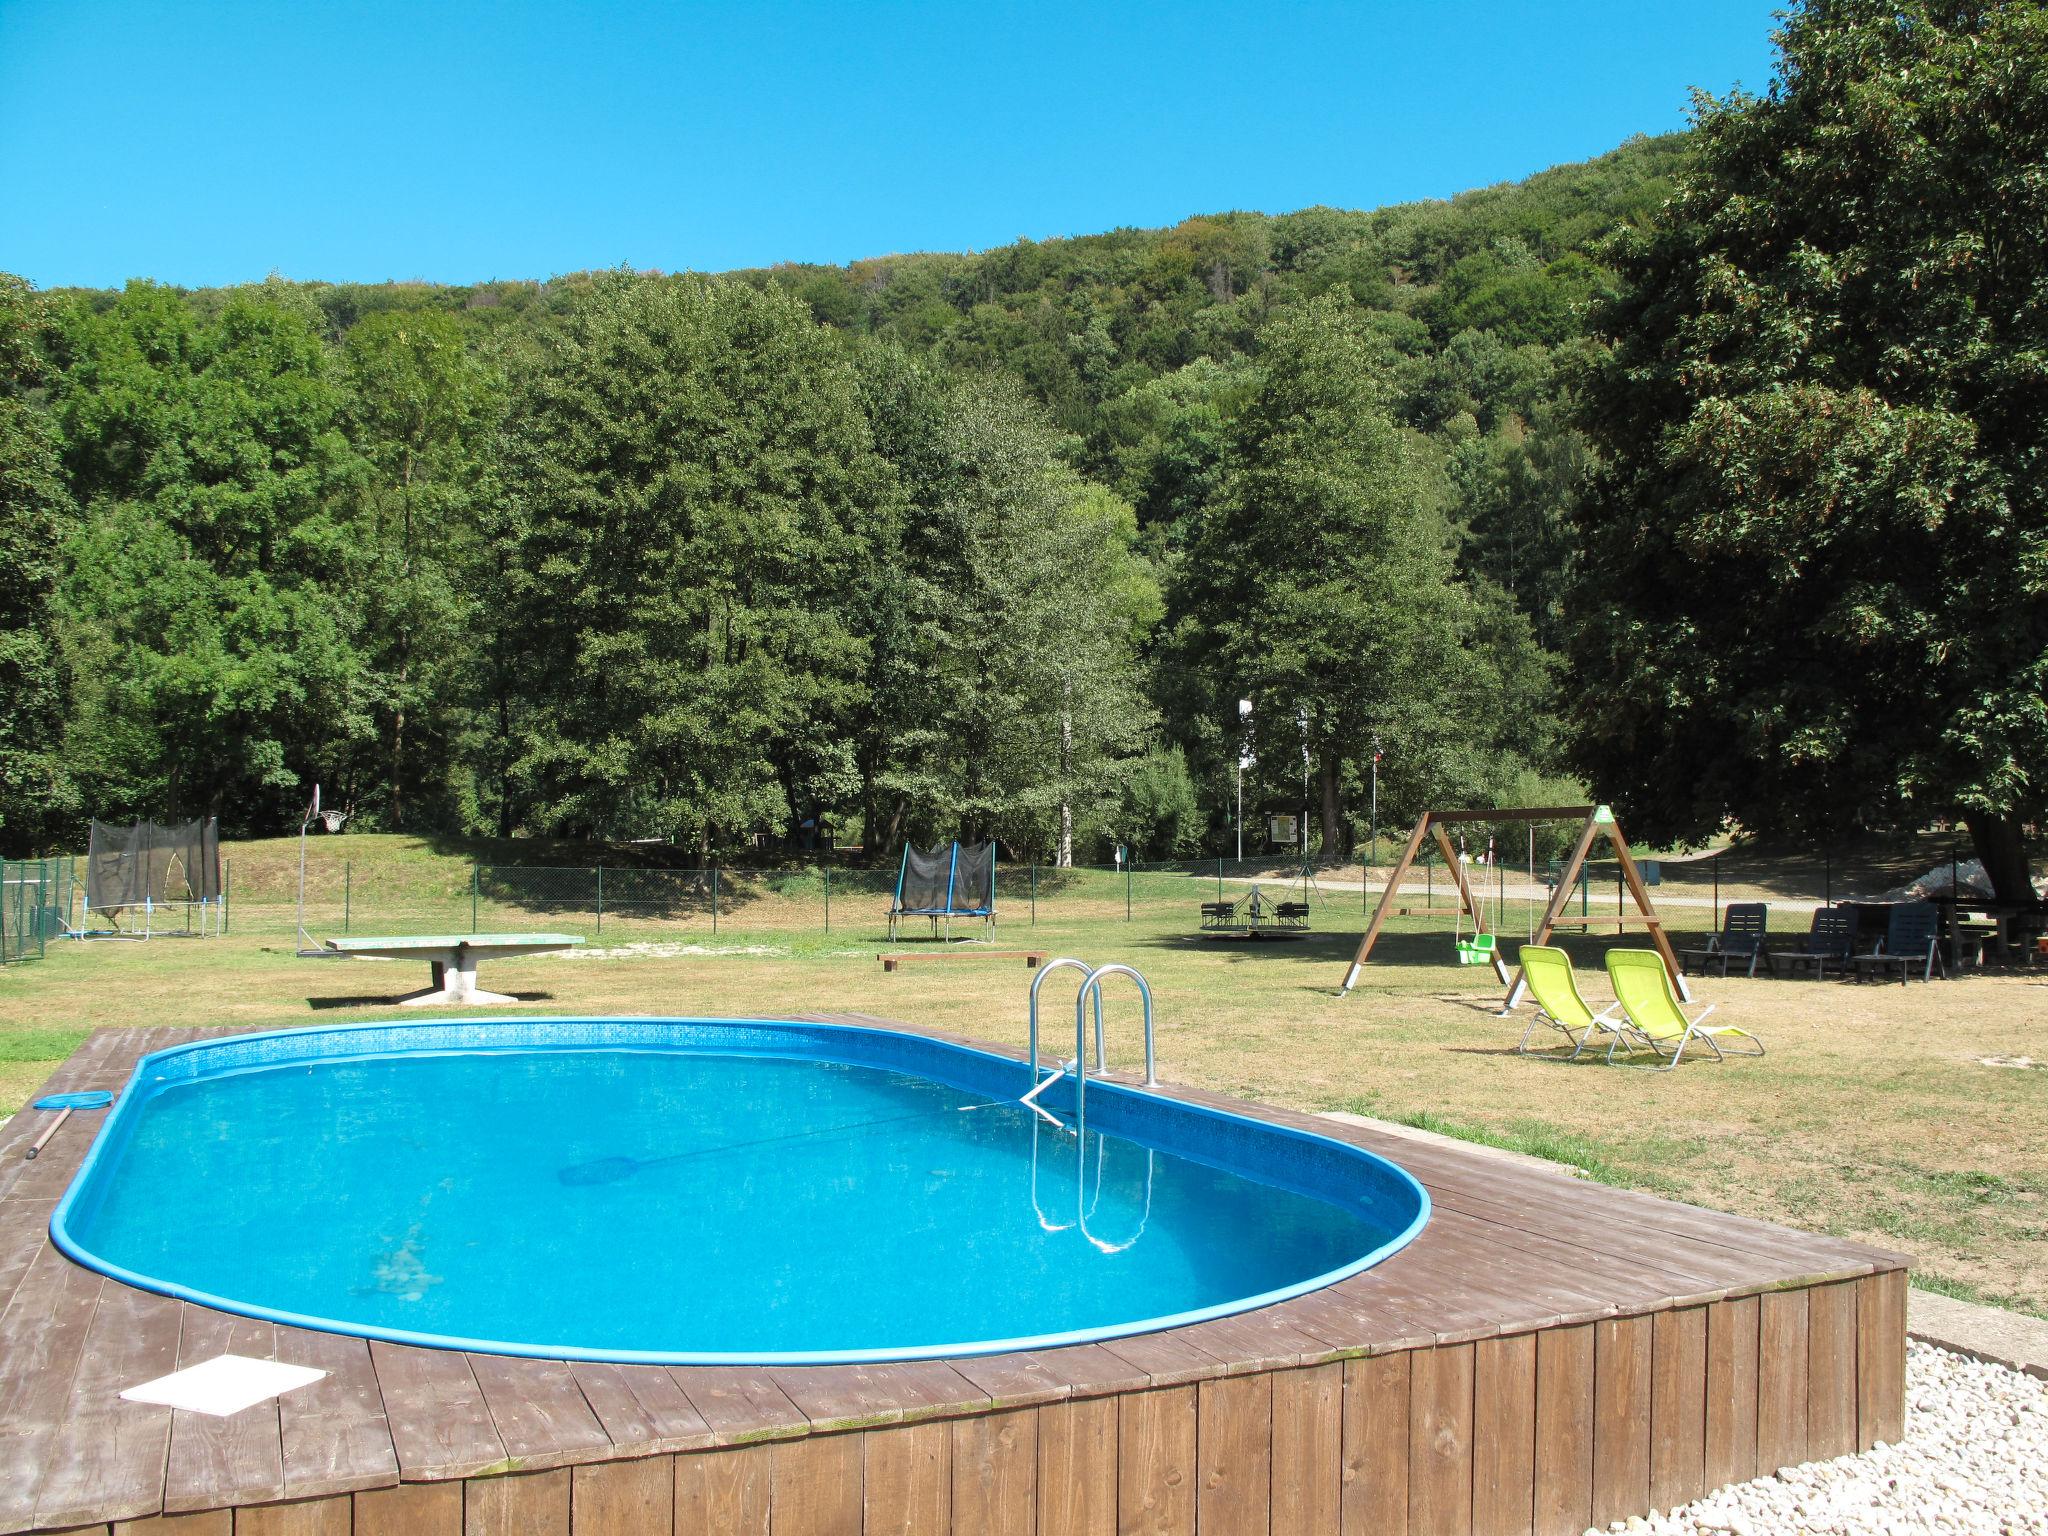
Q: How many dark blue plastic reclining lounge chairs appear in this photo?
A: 3